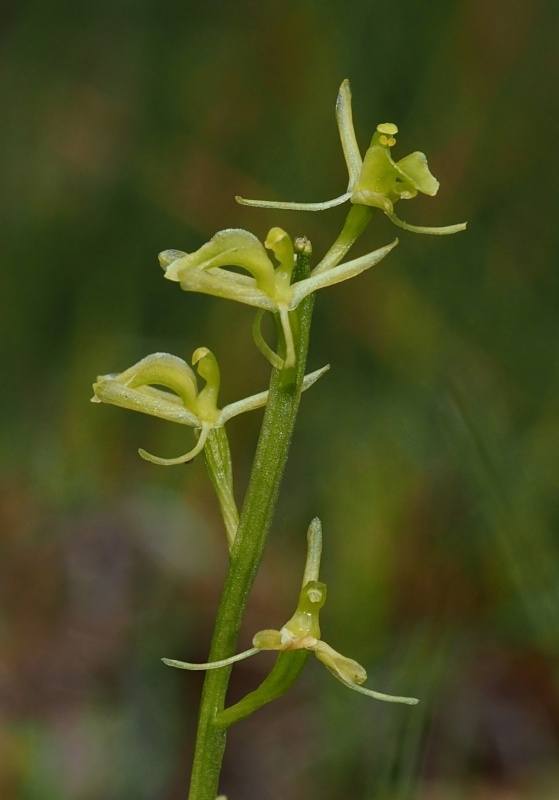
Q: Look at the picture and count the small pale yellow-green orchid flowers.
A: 4